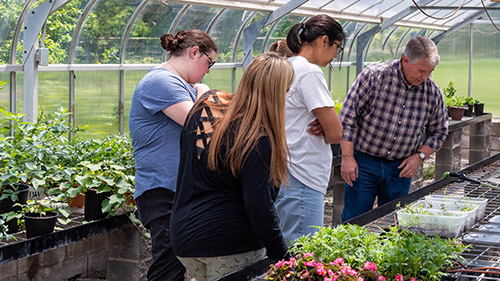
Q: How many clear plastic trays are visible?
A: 3